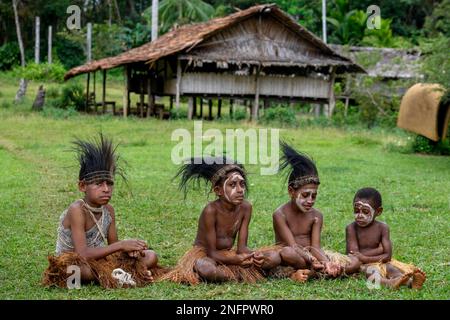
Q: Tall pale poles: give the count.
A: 5